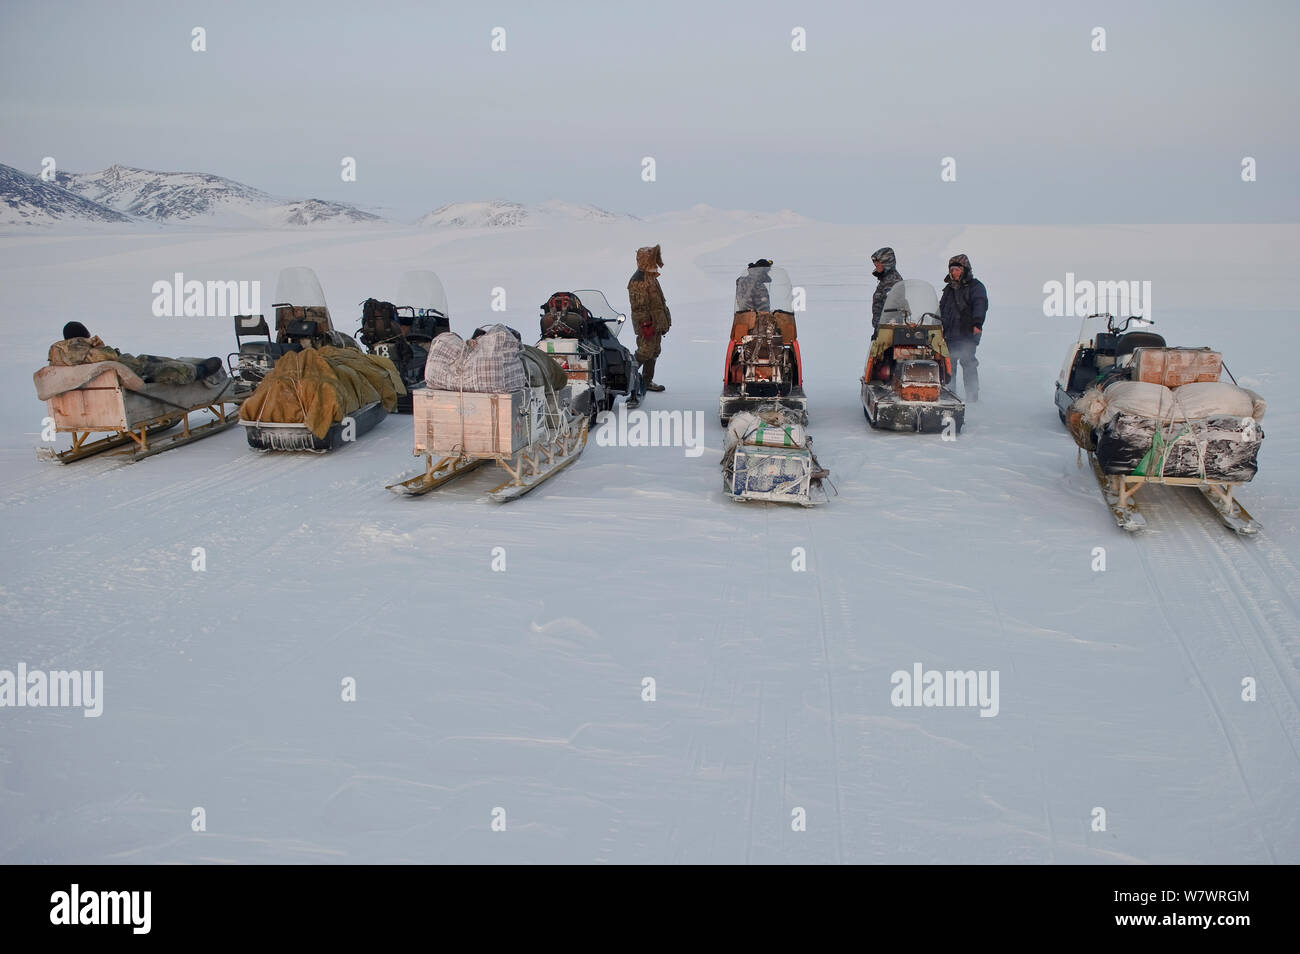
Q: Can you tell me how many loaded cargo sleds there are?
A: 5